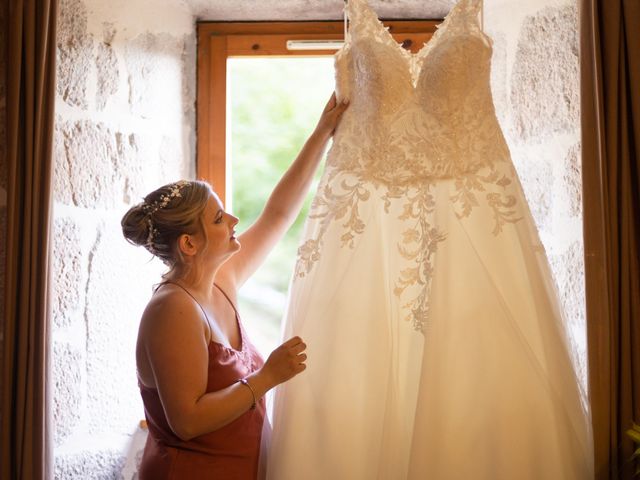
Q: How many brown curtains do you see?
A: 2